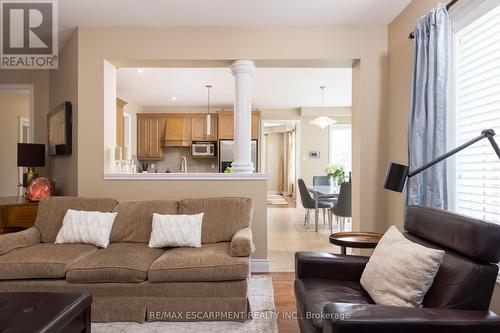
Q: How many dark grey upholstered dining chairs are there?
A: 3